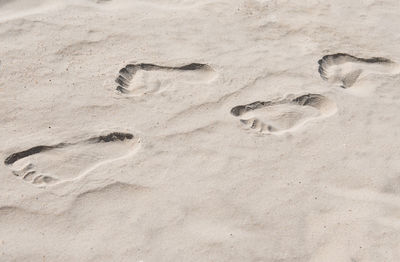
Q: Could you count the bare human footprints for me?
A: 4